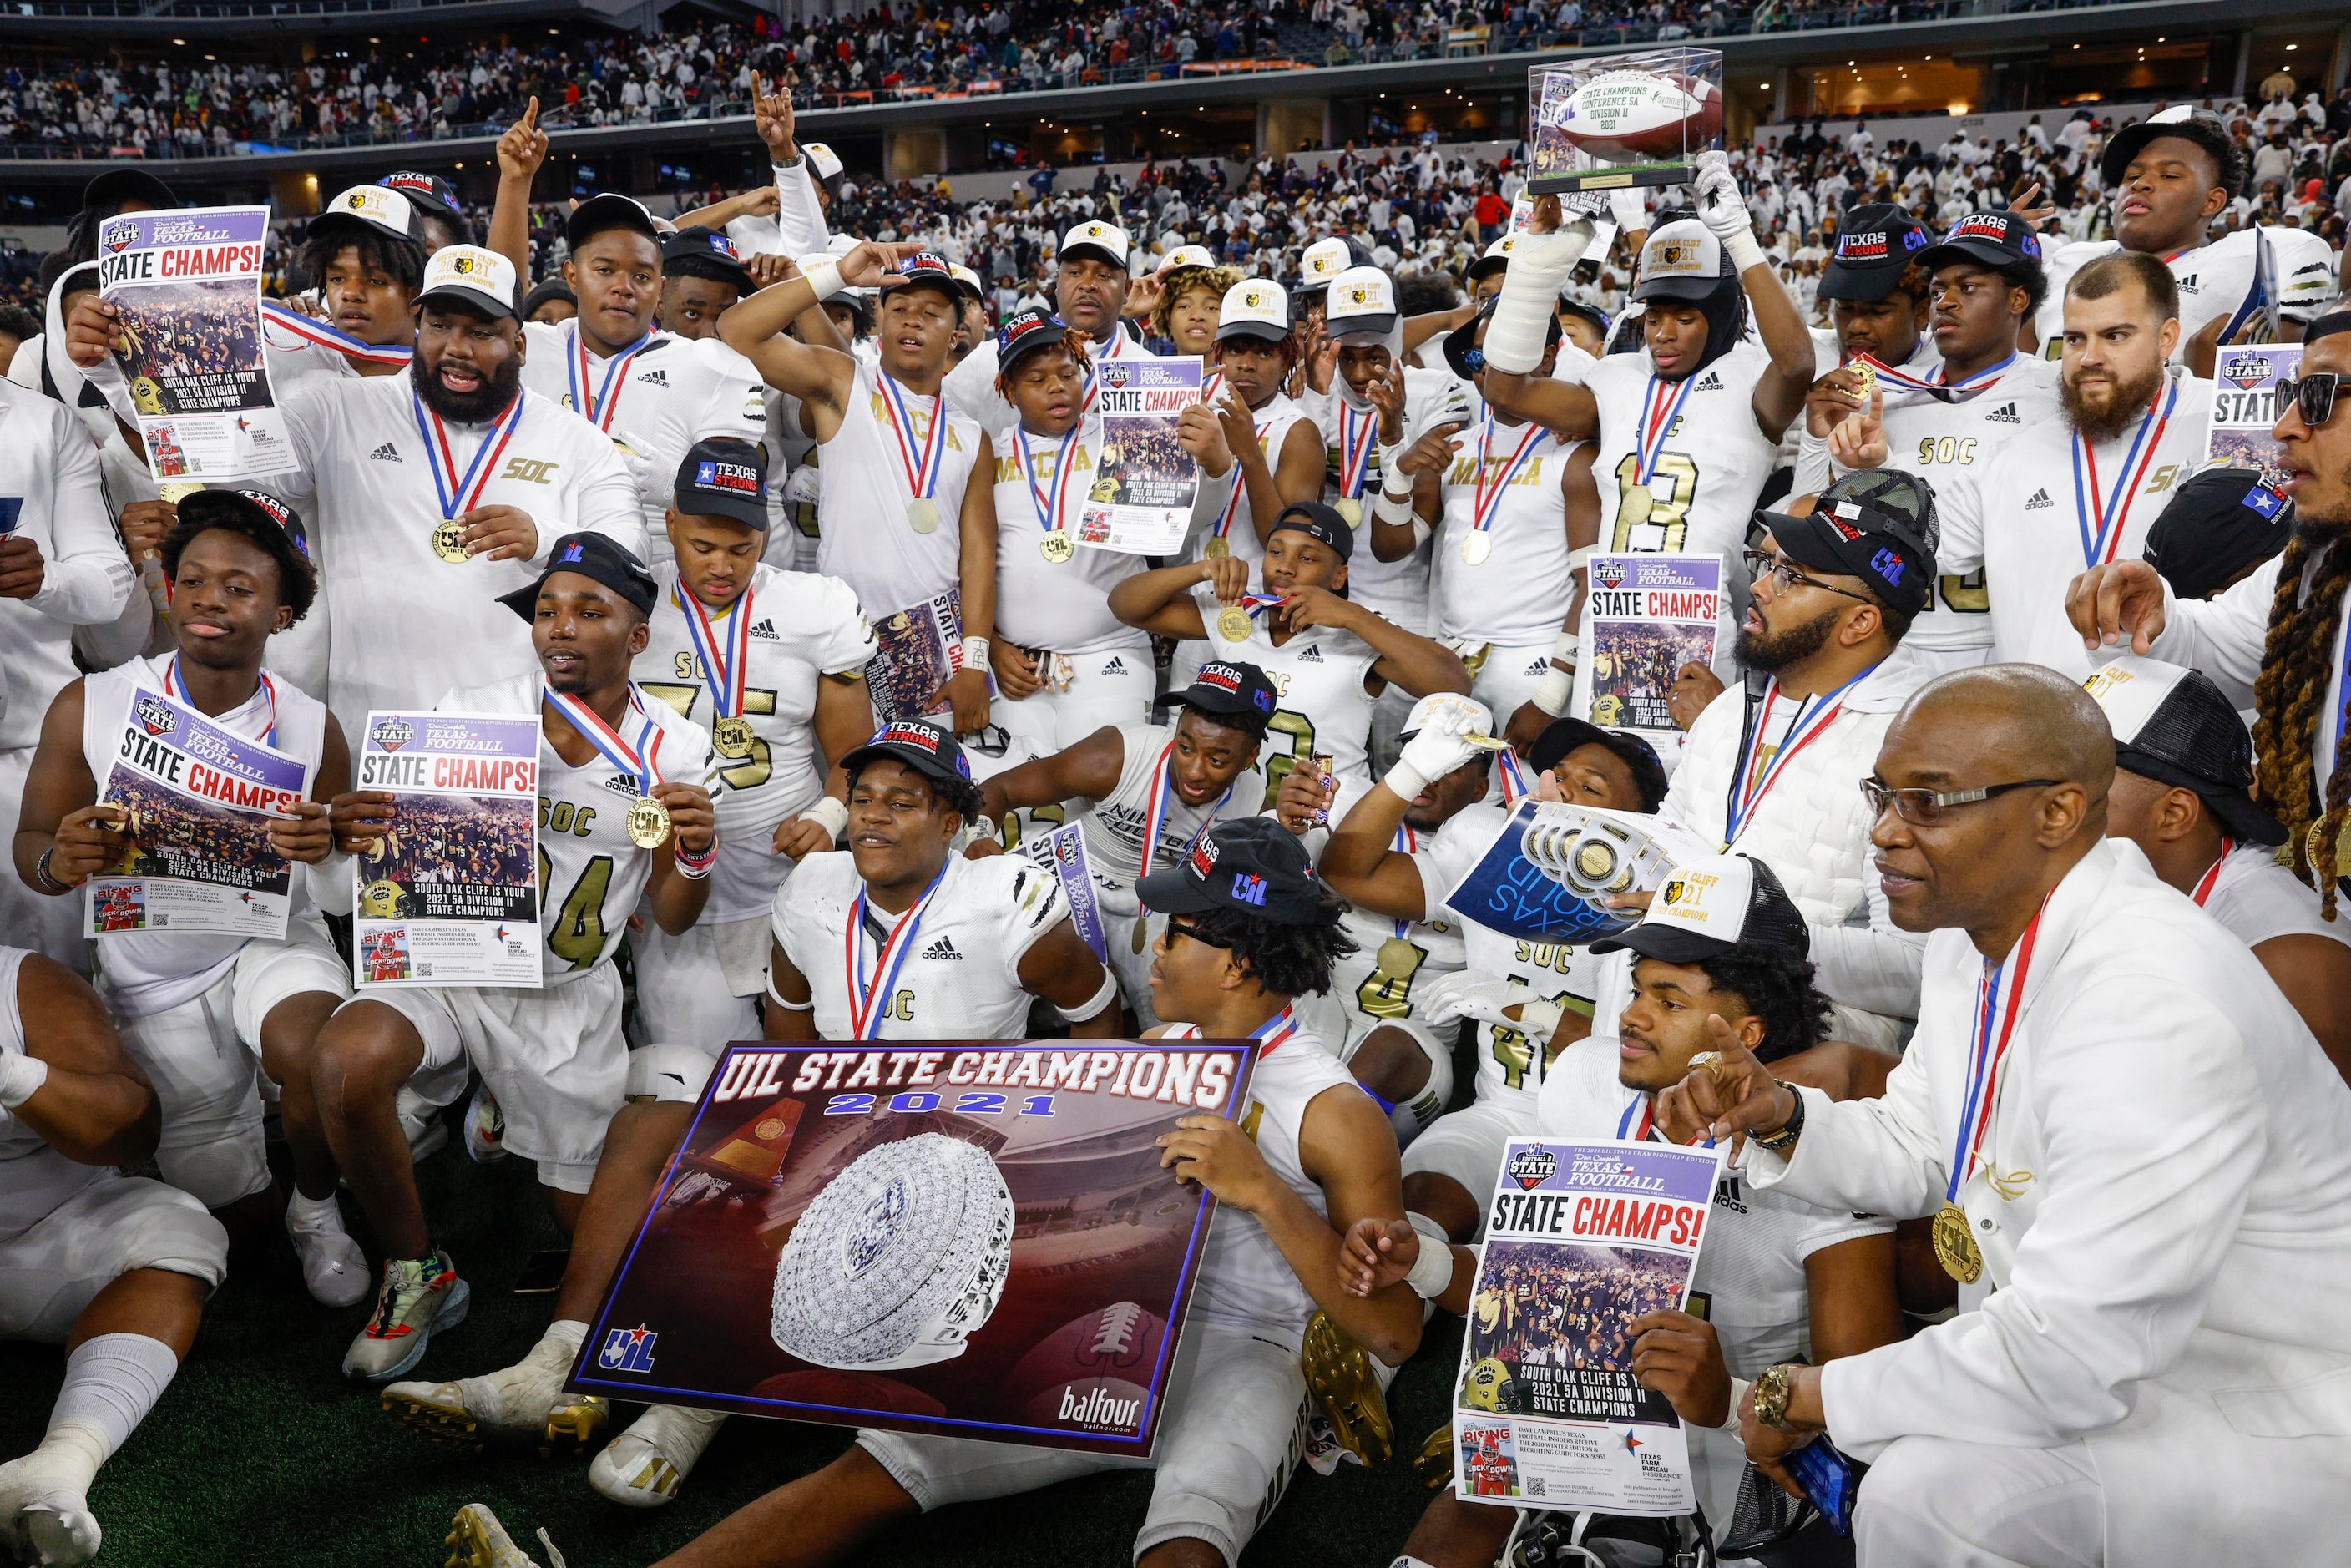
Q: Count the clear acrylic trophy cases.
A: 1